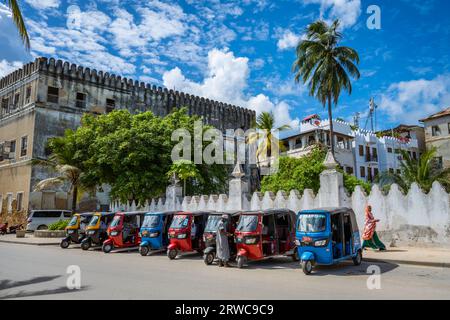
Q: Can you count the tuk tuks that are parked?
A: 8